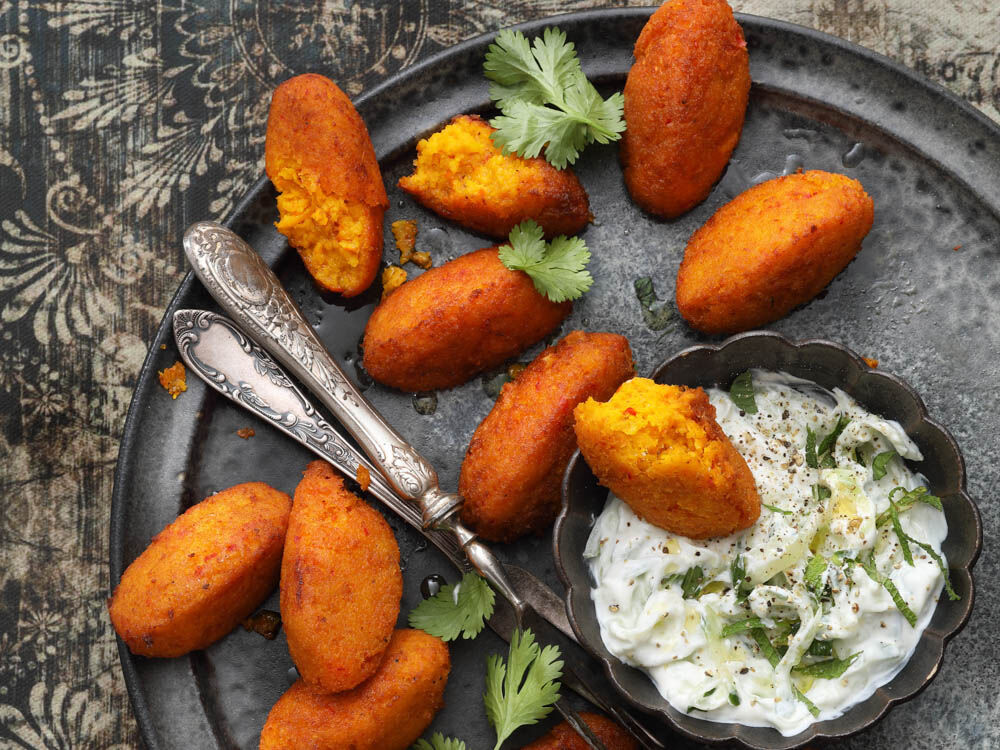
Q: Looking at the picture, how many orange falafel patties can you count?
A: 11